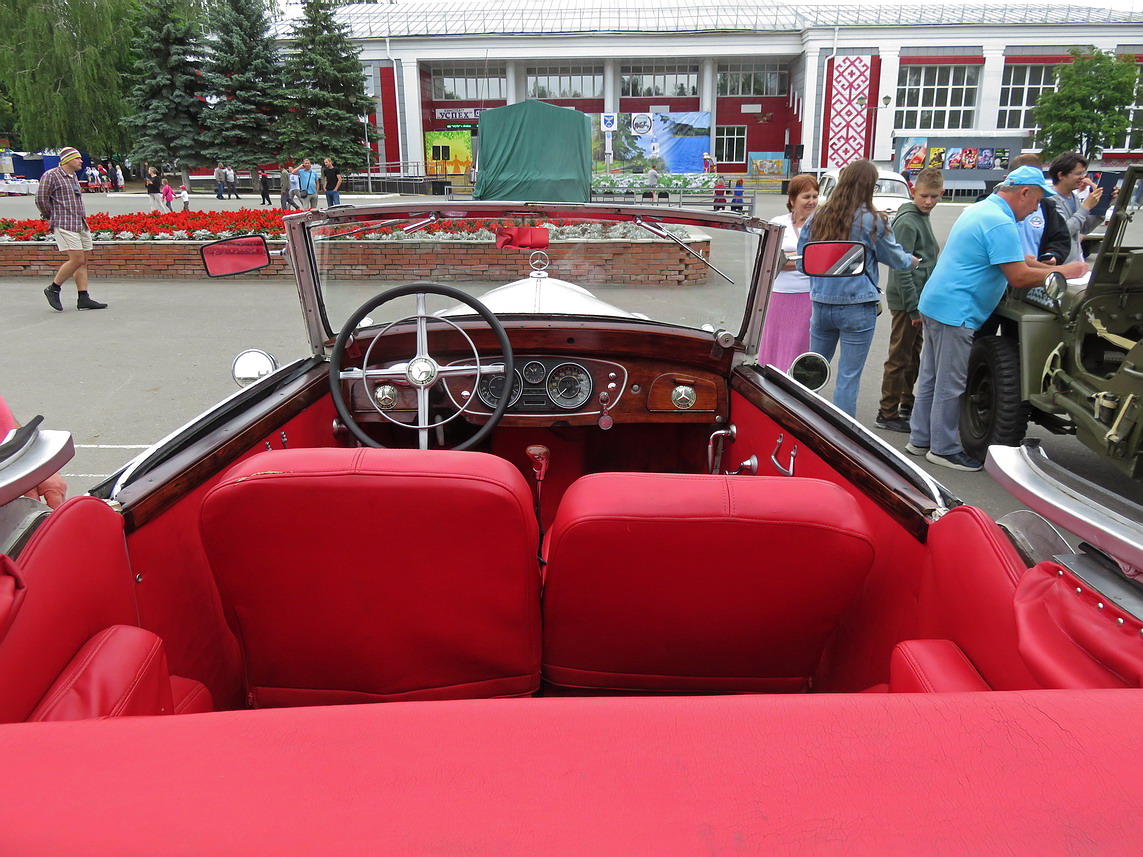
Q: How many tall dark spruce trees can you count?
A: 3